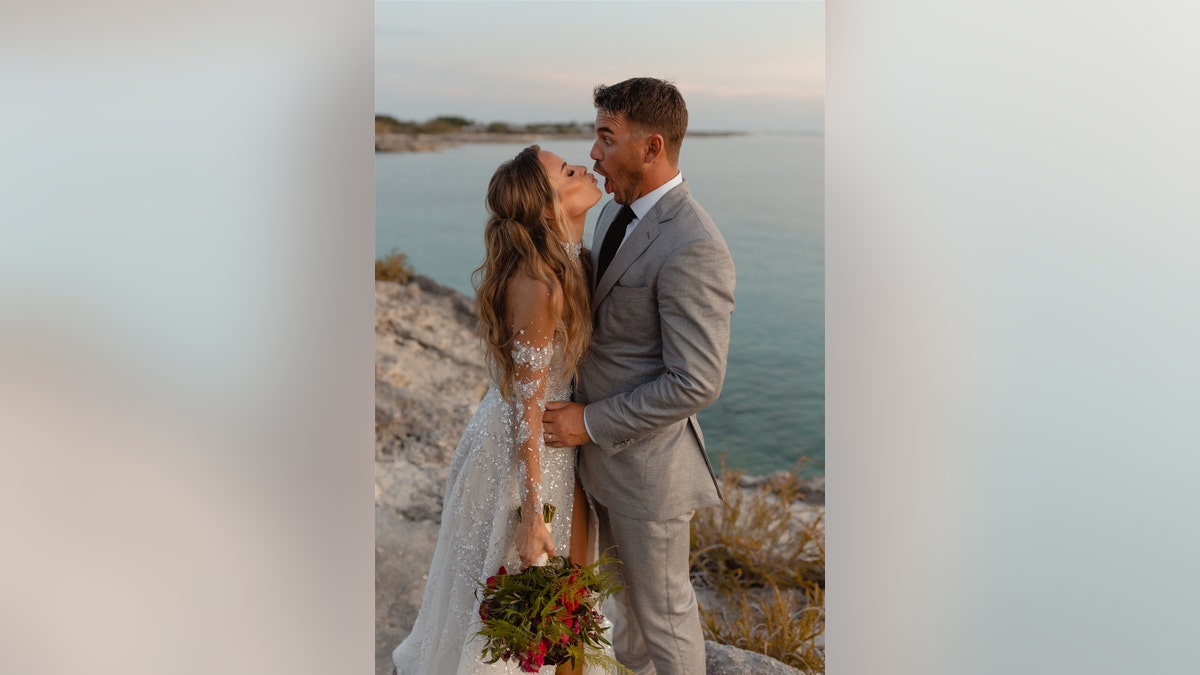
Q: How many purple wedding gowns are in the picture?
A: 0